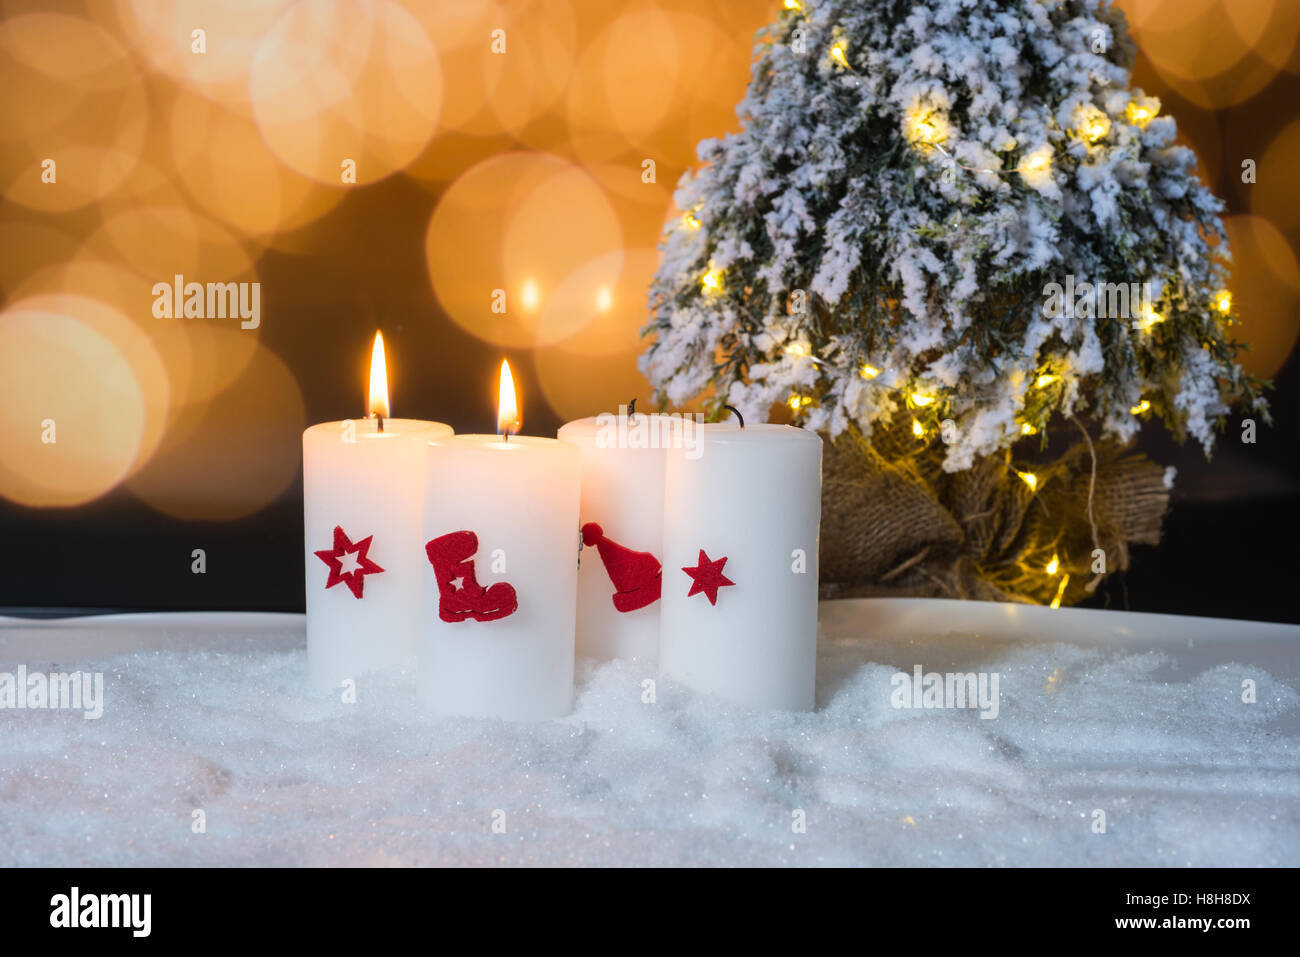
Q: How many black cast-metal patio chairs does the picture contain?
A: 0